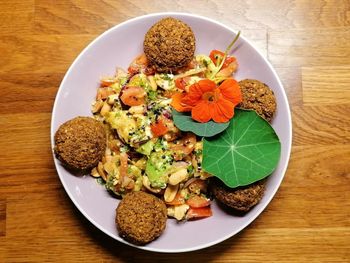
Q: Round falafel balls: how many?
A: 5